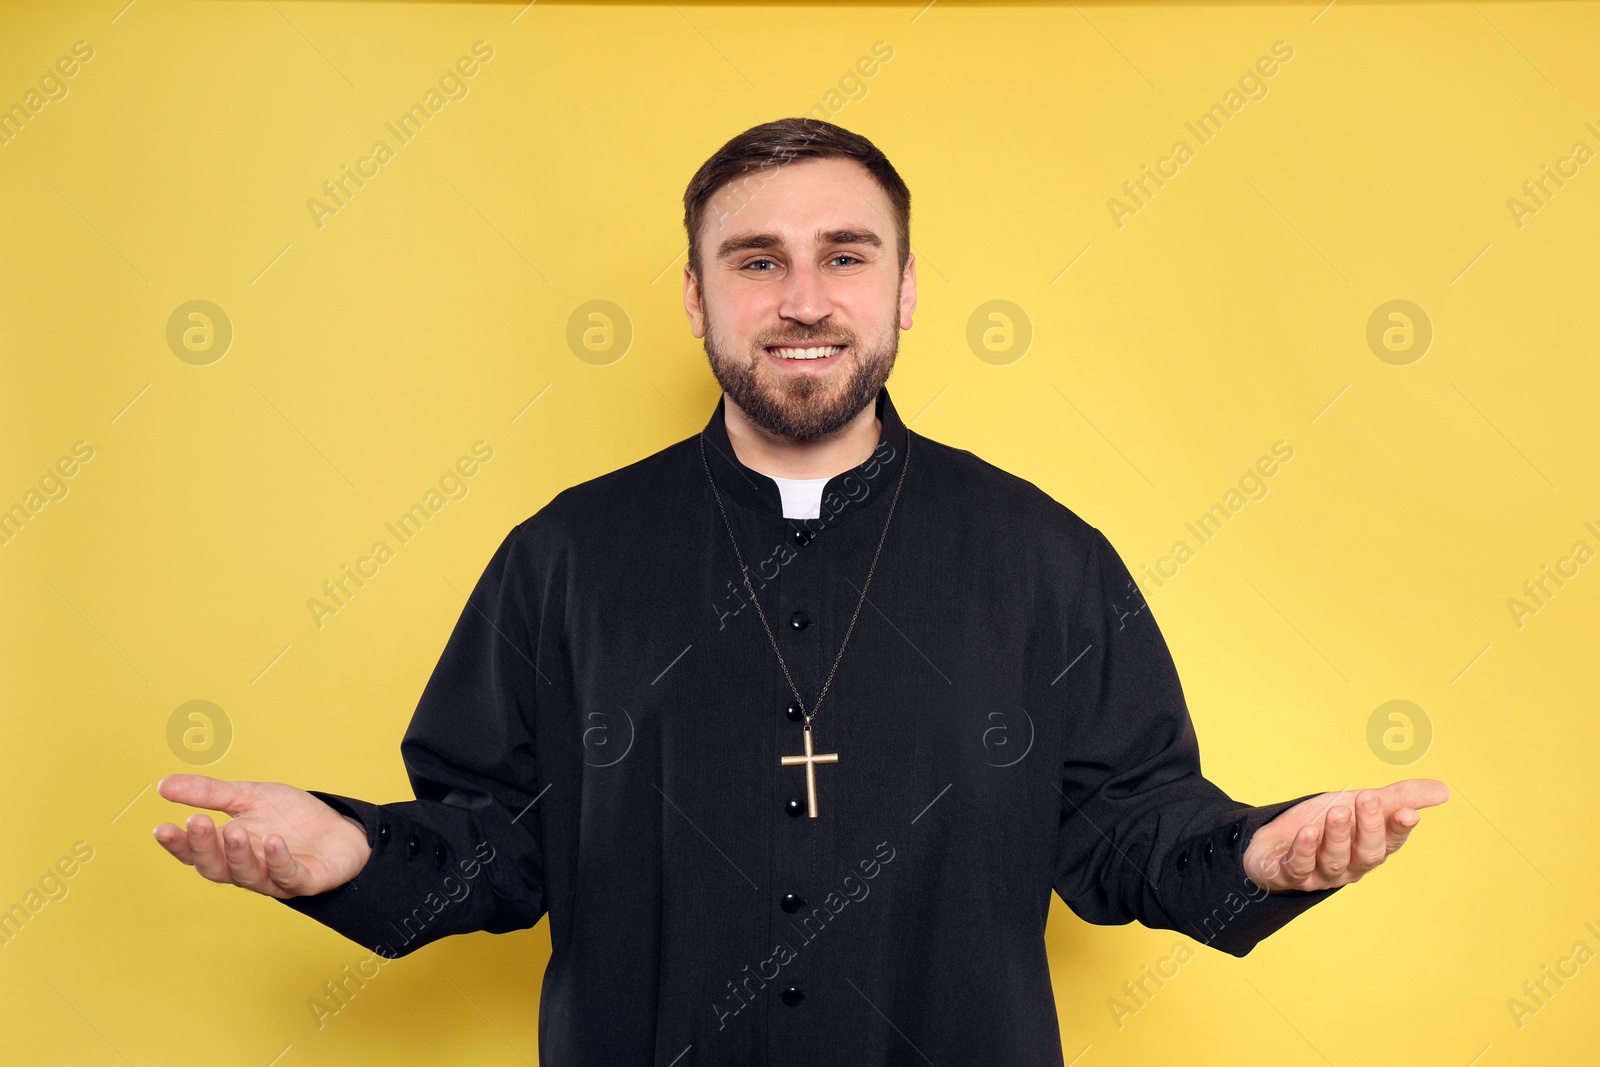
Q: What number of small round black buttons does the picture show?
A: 12